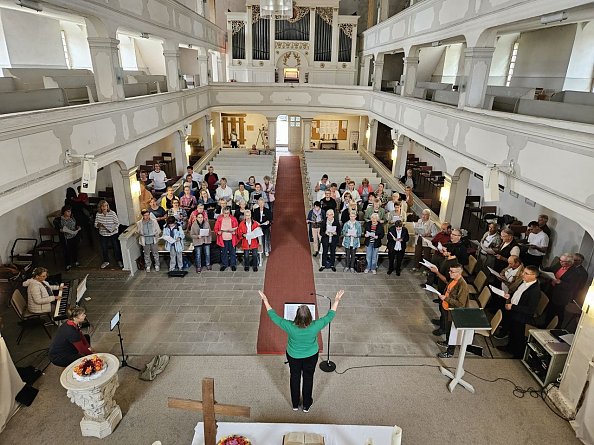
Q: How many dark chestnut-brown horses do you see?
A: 0